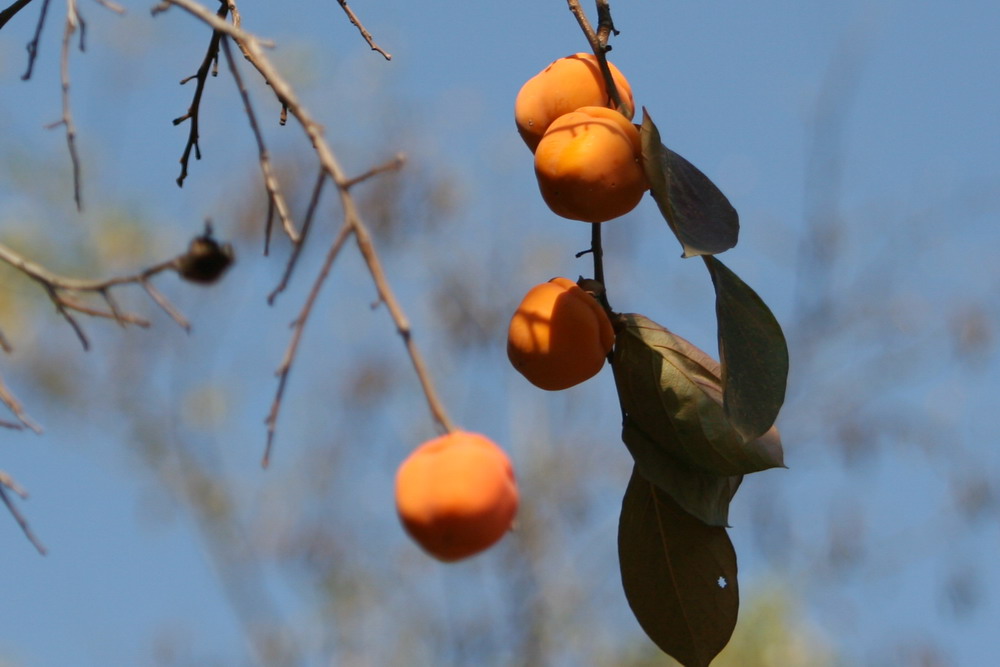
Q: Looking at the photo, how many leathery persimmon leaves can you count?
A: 5